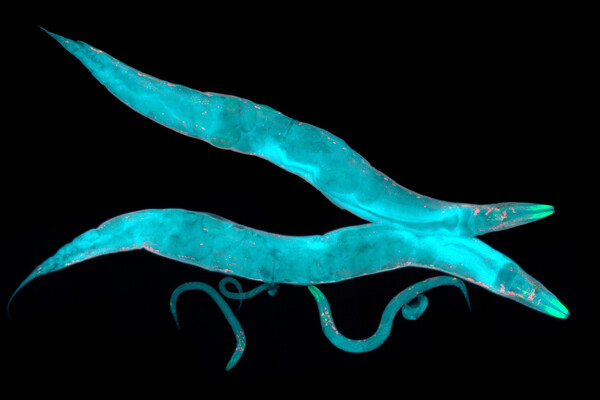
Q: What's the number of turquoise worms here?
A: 5